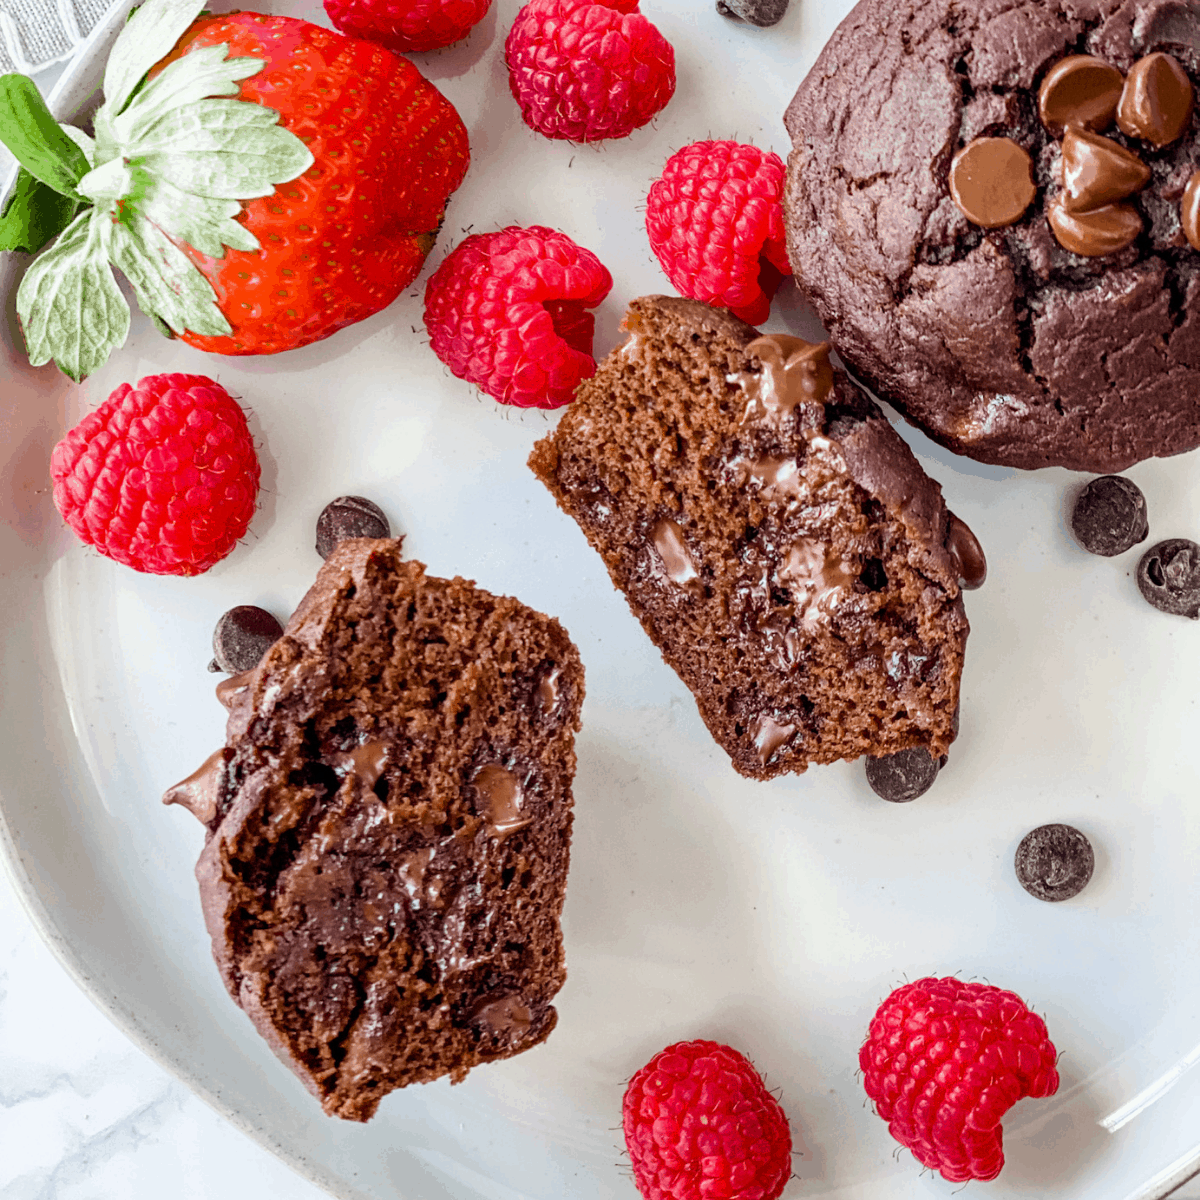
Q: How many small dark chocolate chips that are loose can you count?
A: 7